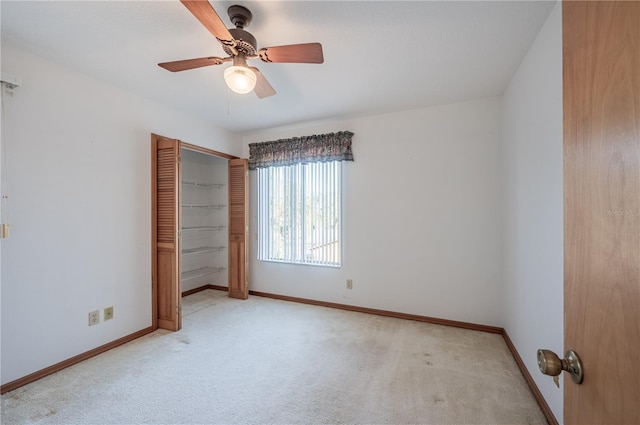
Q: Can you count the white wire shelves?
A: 5